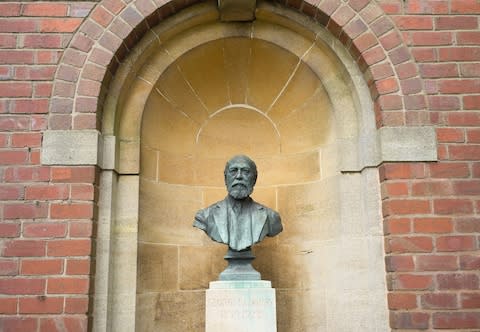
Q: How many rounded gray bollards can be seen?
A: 0